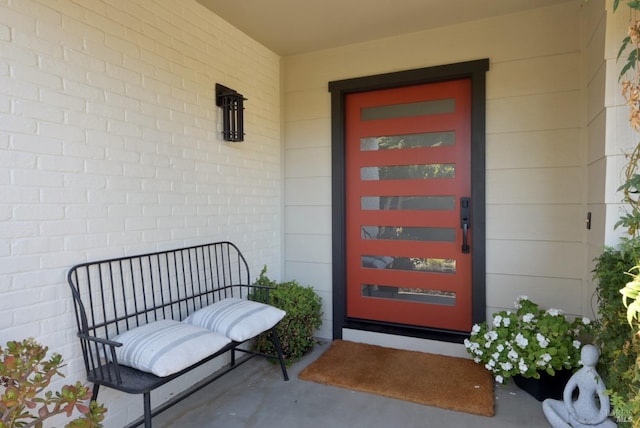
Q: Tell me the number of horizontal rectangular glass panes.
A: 7